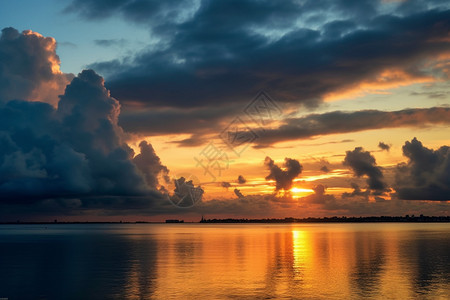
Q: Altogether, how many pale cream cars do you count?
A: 0